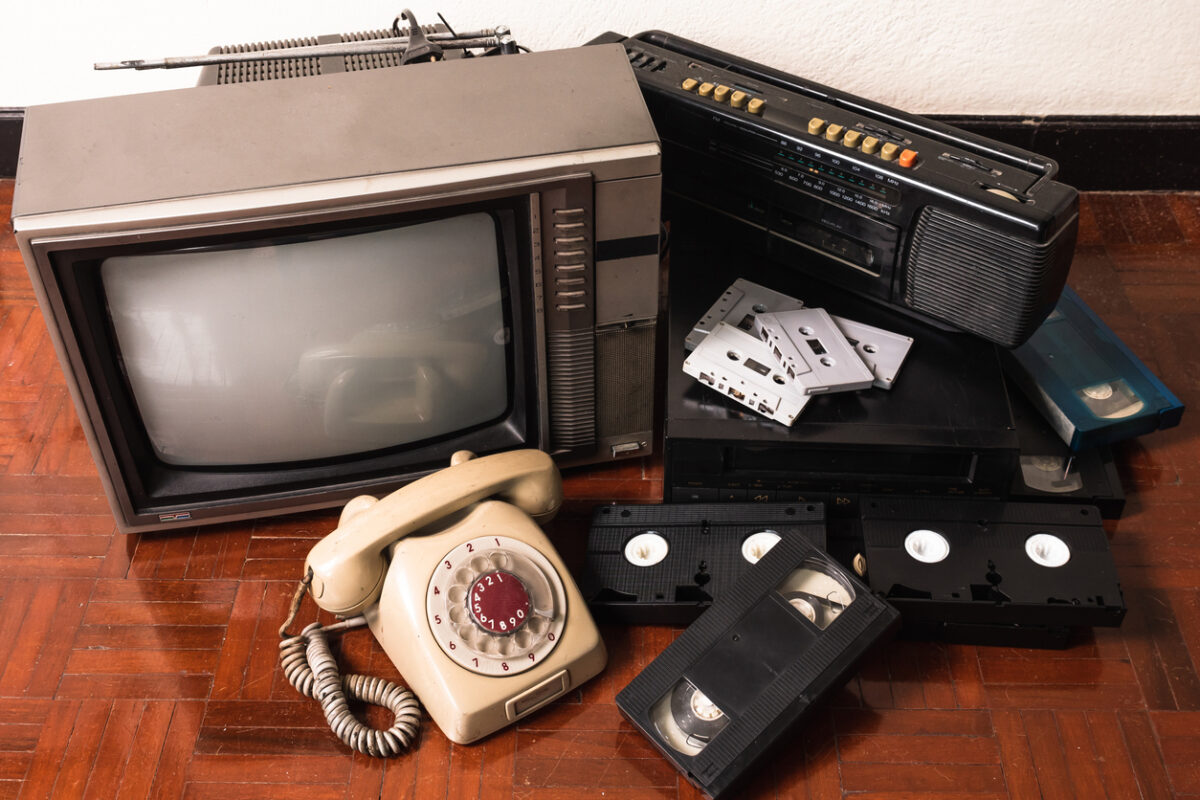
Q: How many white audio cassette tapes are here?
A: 3